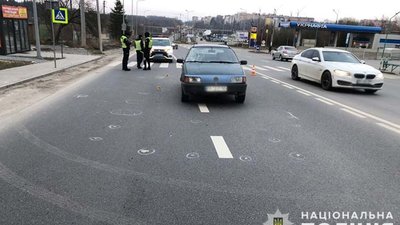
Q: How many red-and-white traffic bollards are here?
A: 1